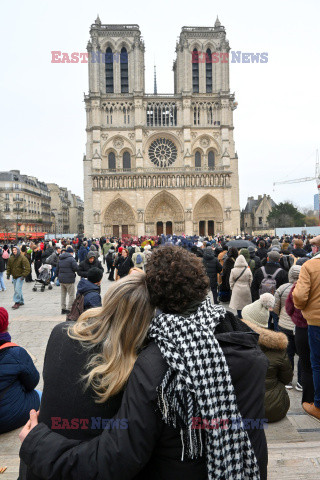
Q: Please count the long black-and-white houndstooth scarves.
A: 1